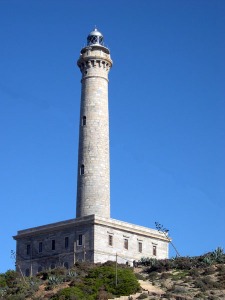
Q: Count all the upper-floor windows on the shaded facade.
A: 5